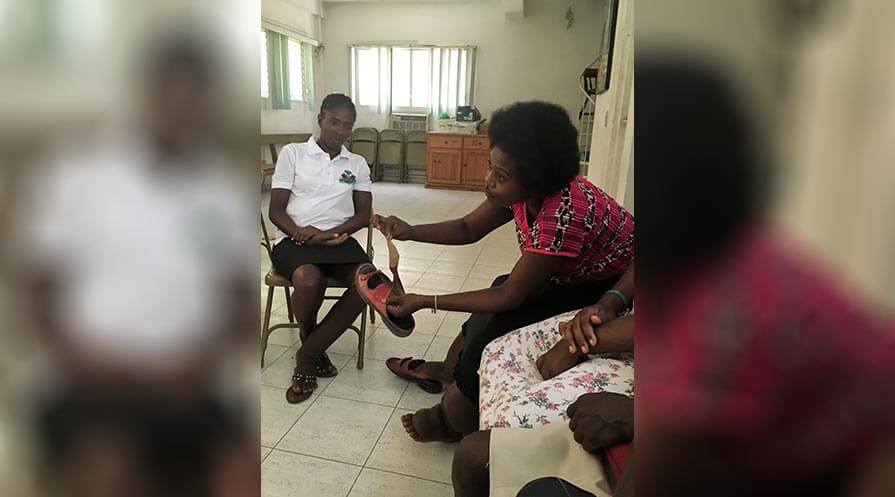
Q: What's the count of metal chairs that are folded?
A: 3